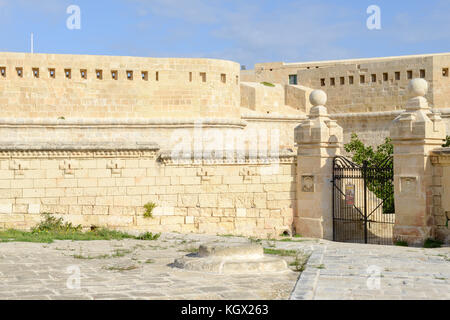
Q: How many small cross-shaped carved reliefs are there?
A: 5